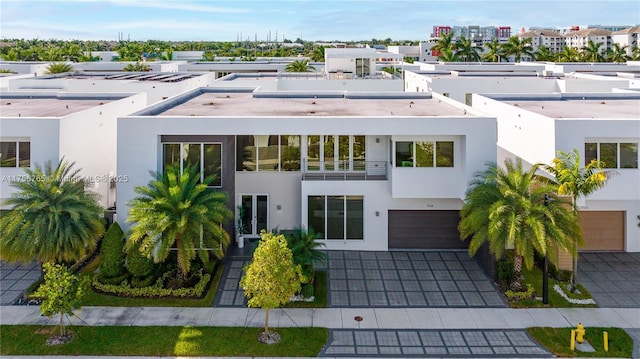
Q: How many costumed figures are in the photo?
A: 0